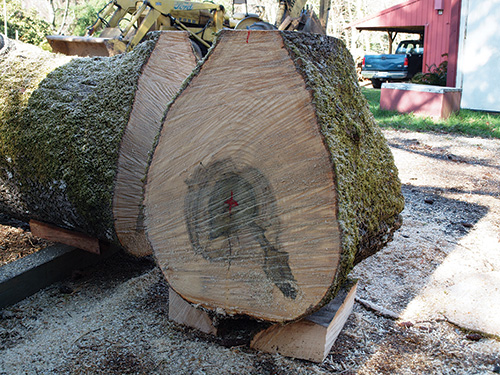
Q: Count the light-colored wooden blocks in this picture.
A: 2